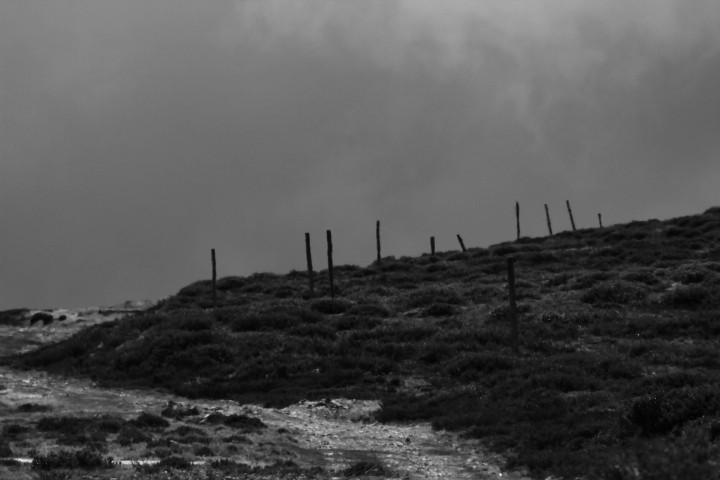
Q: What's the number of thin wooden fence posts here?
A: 11